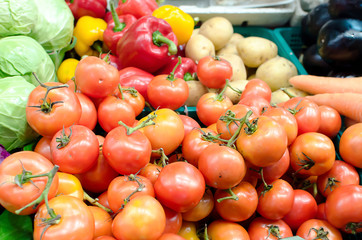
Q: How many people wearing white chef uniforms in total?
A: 0